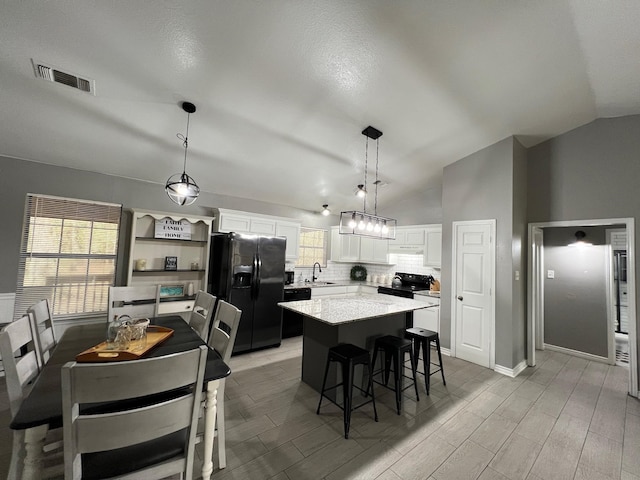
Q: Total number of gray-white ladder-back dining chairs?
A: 6